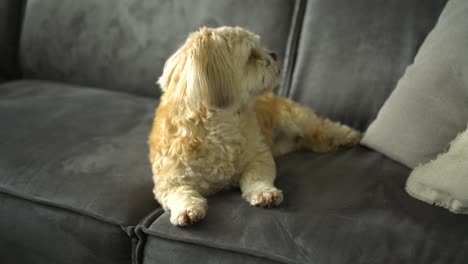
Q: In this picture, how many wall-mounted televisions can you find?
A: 0